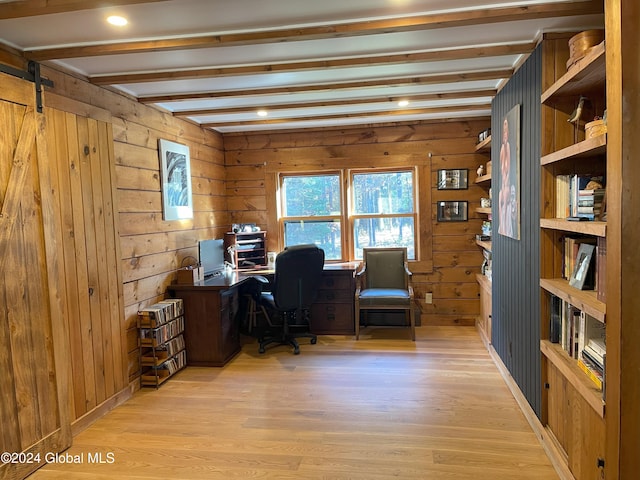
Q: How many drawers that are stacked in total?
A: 3